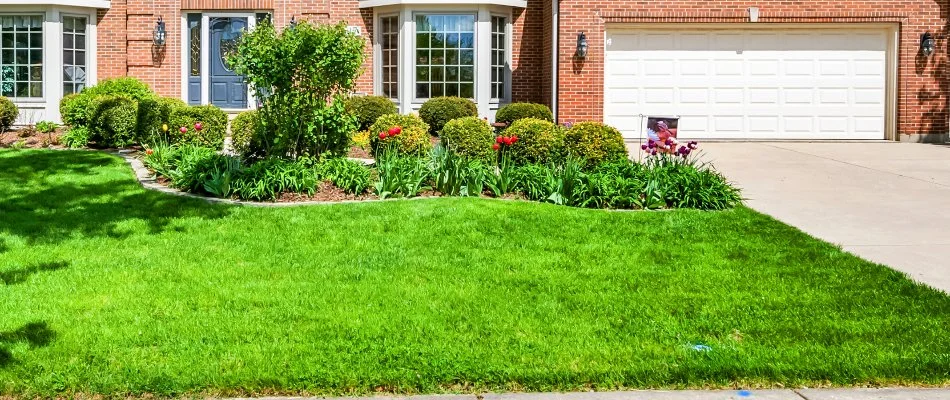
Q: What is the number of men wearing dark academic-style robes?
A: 0